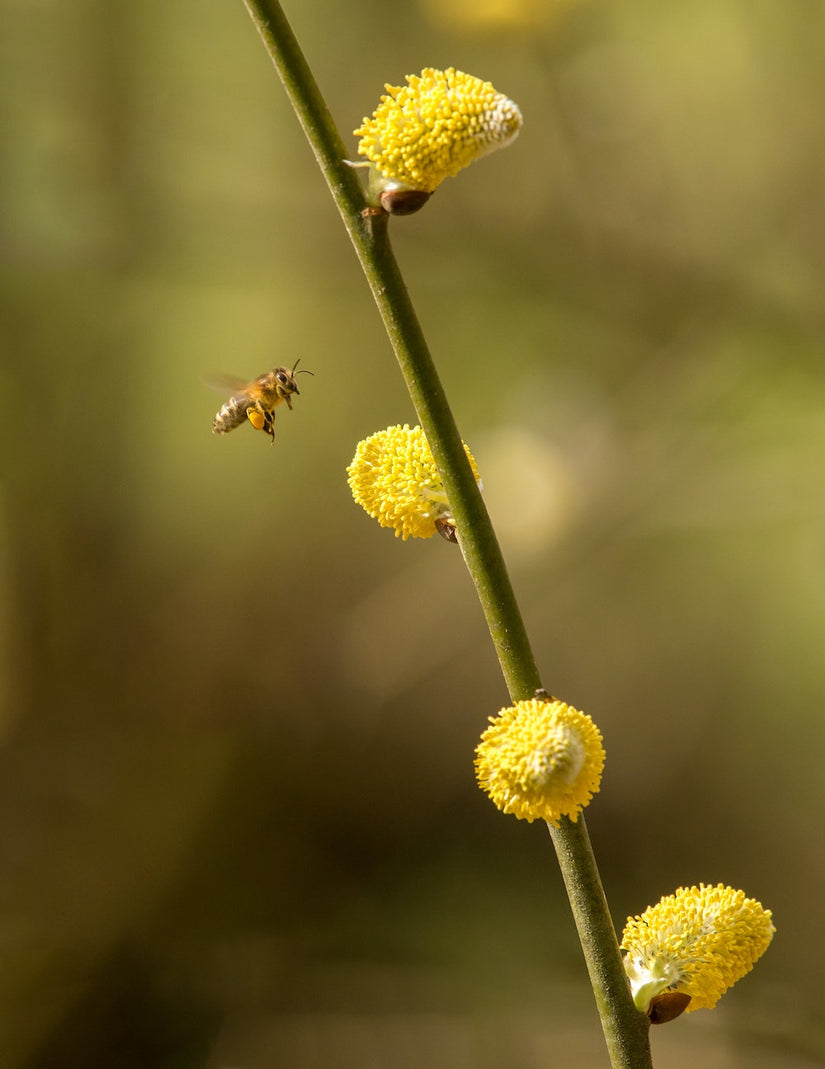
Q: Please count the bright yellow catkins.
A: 4